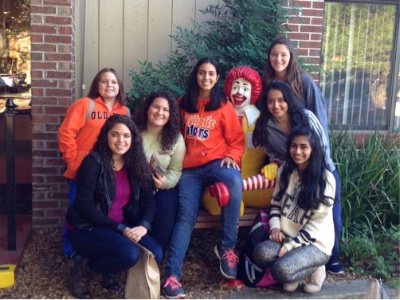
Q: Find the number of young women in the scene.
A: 7